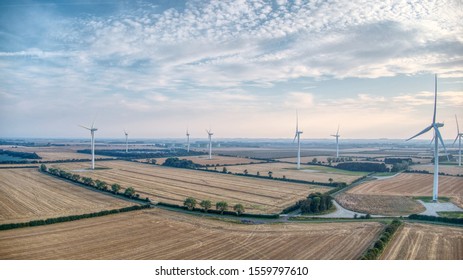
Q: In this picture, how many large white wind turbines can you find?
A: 8